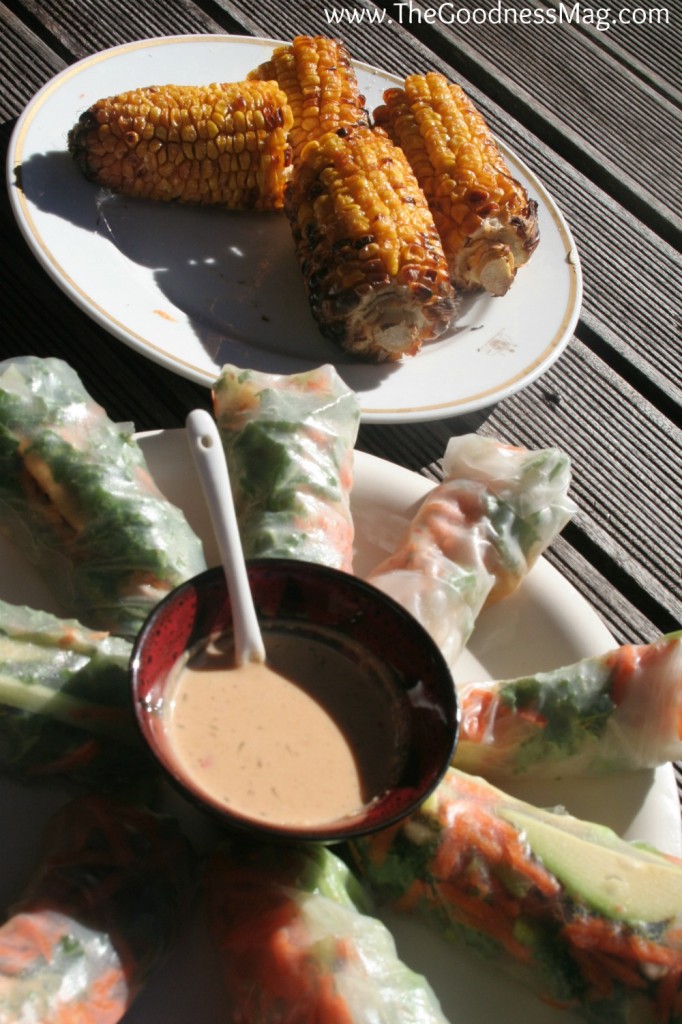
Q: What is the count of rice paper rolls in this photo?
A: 8